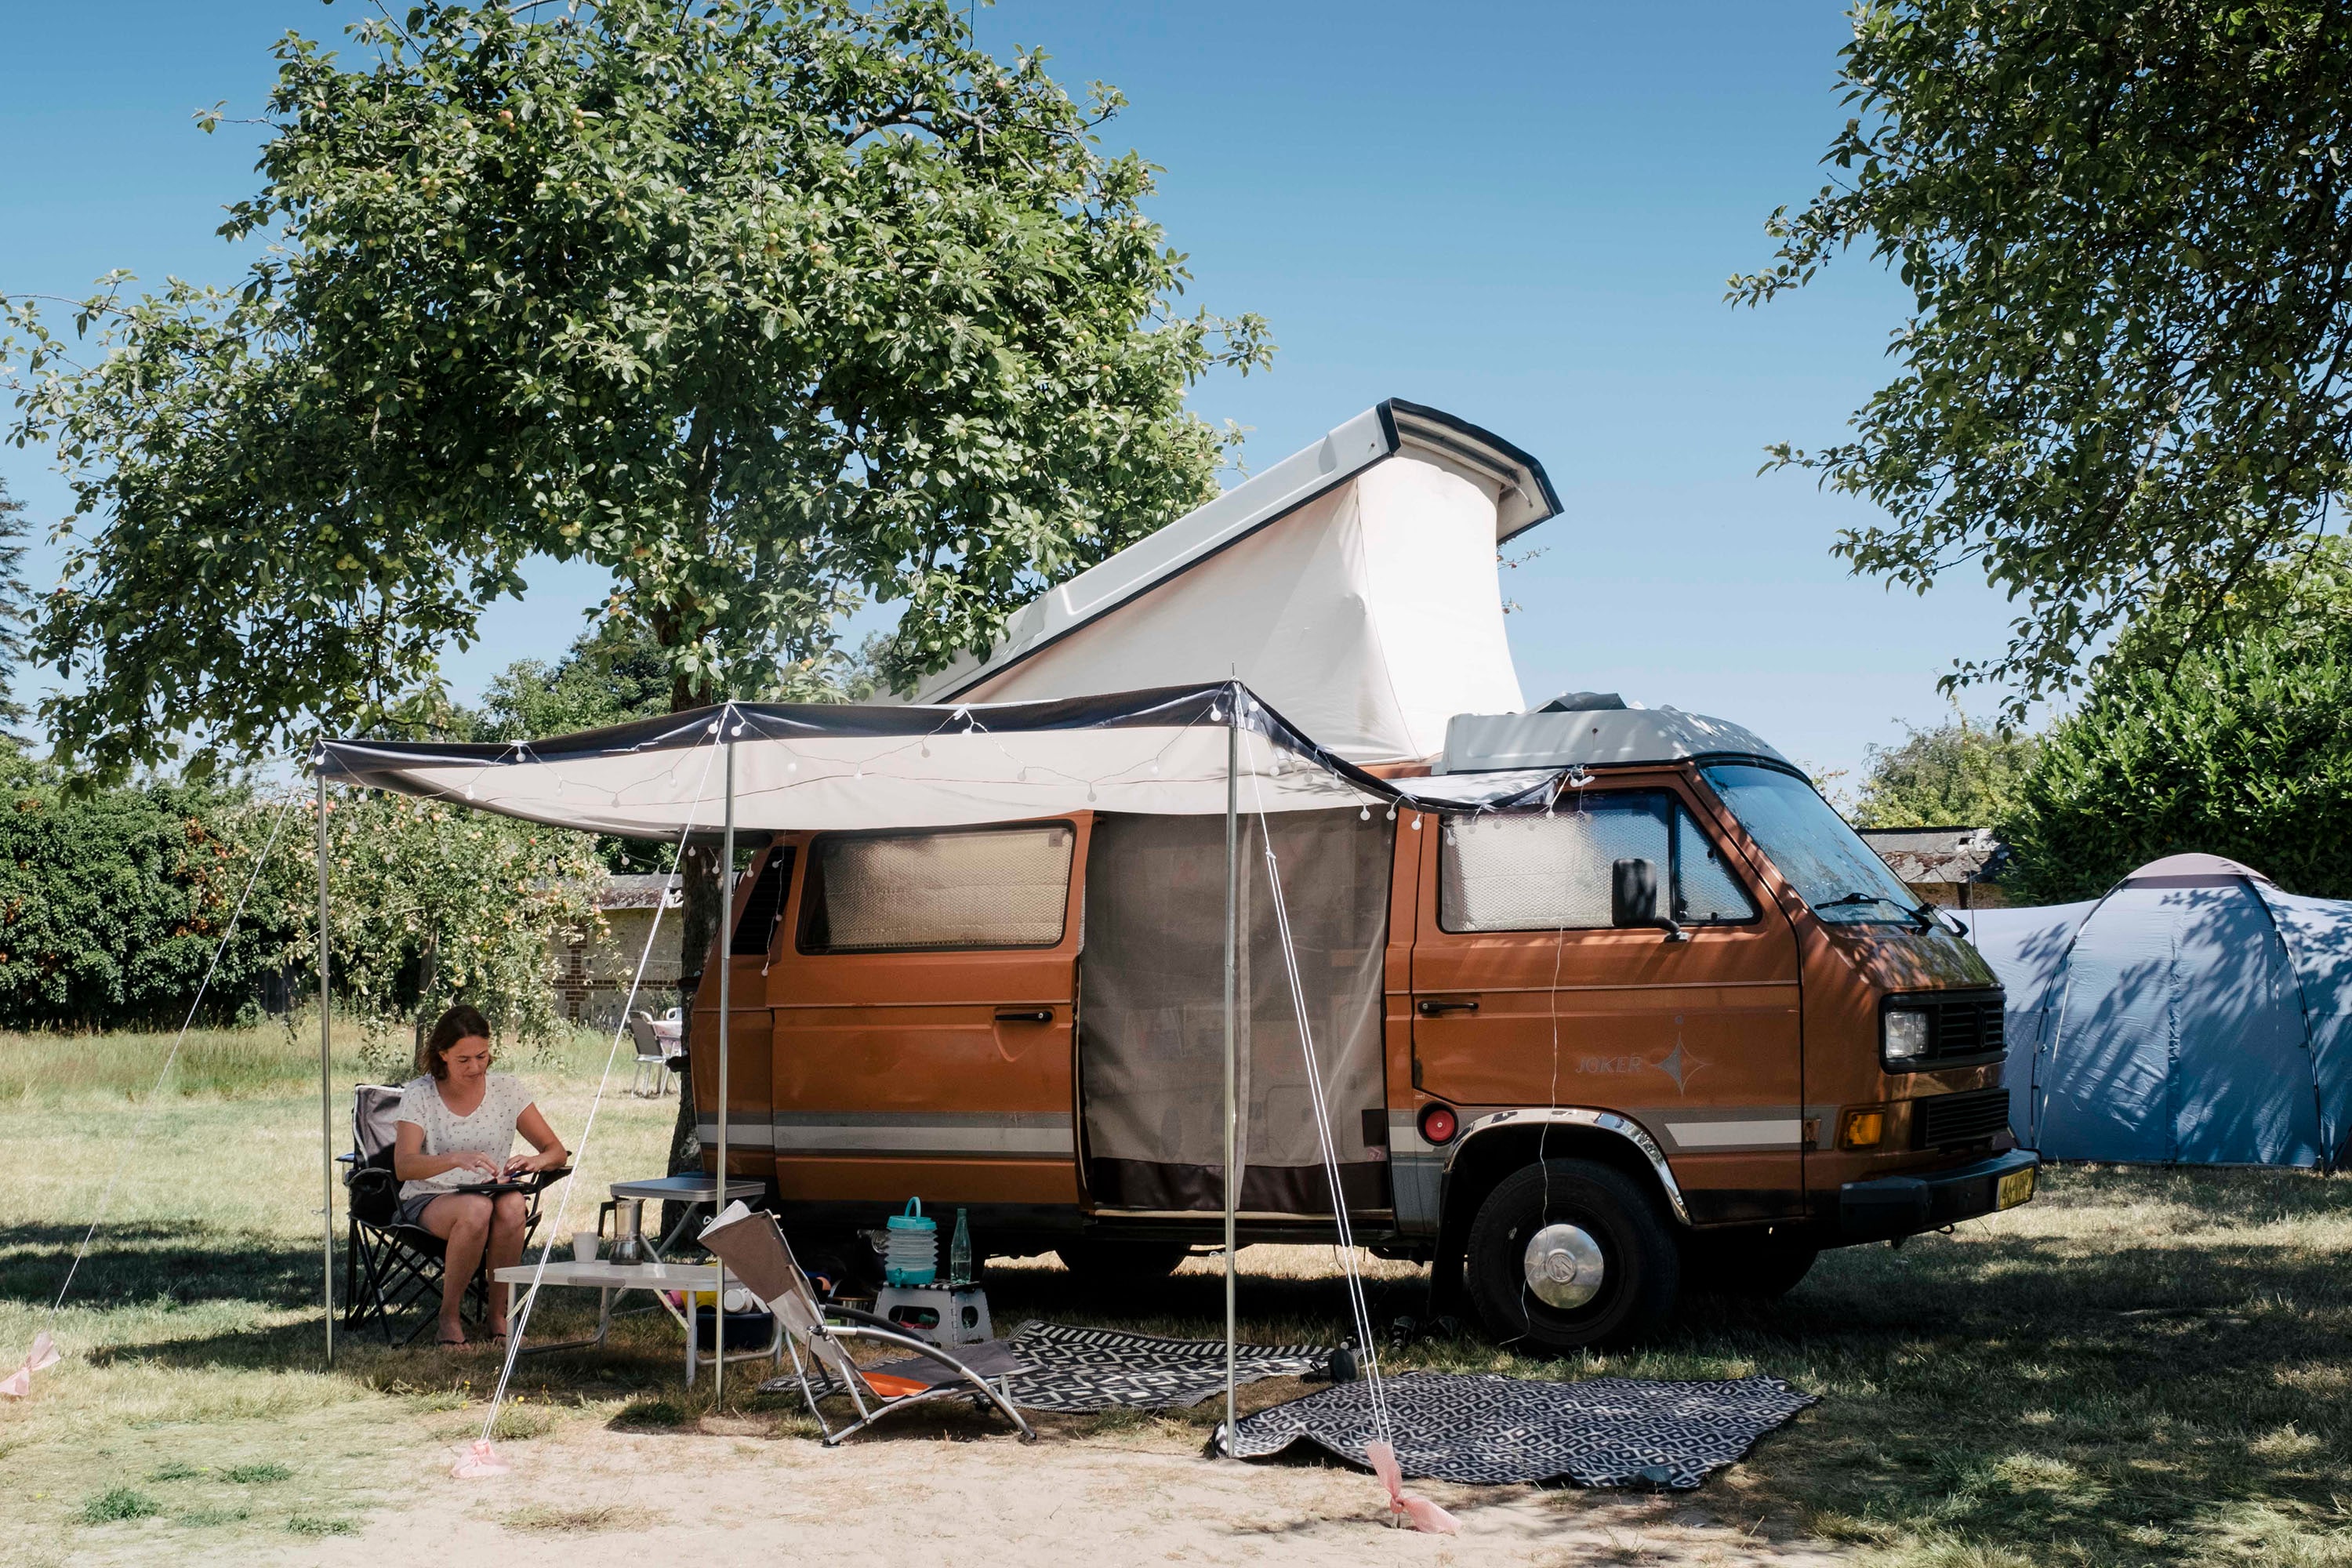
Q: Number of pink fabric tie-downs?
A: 3